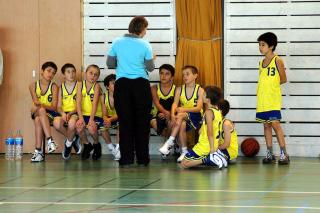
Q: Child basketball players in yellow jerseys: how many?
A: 9